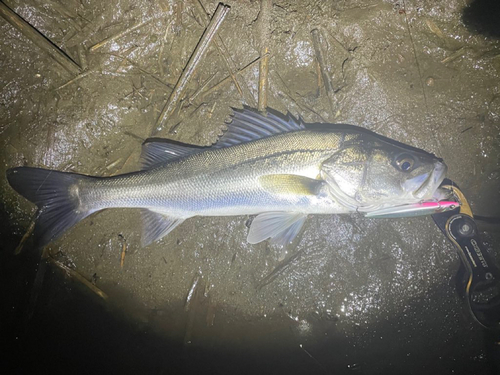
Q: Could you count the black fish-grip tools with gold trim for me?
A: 1